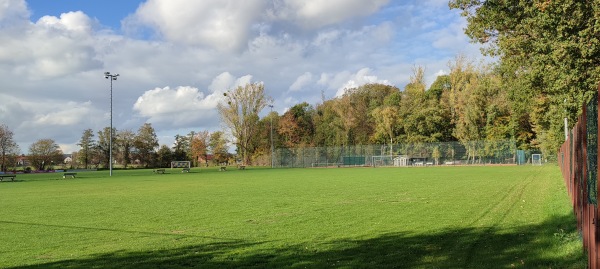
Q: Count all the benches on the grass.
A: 6